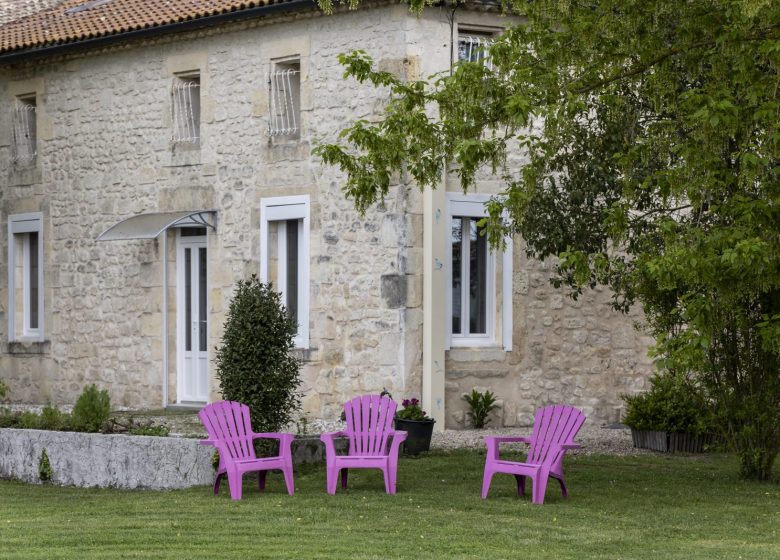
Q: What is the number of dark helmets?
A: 0